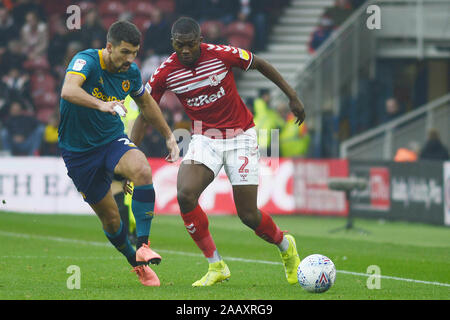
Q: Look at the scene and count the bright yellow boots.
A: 2